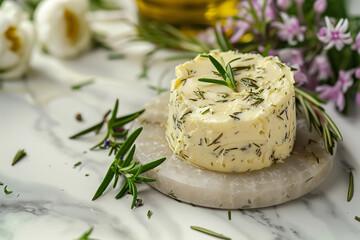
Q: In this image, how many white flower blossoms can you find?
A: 2